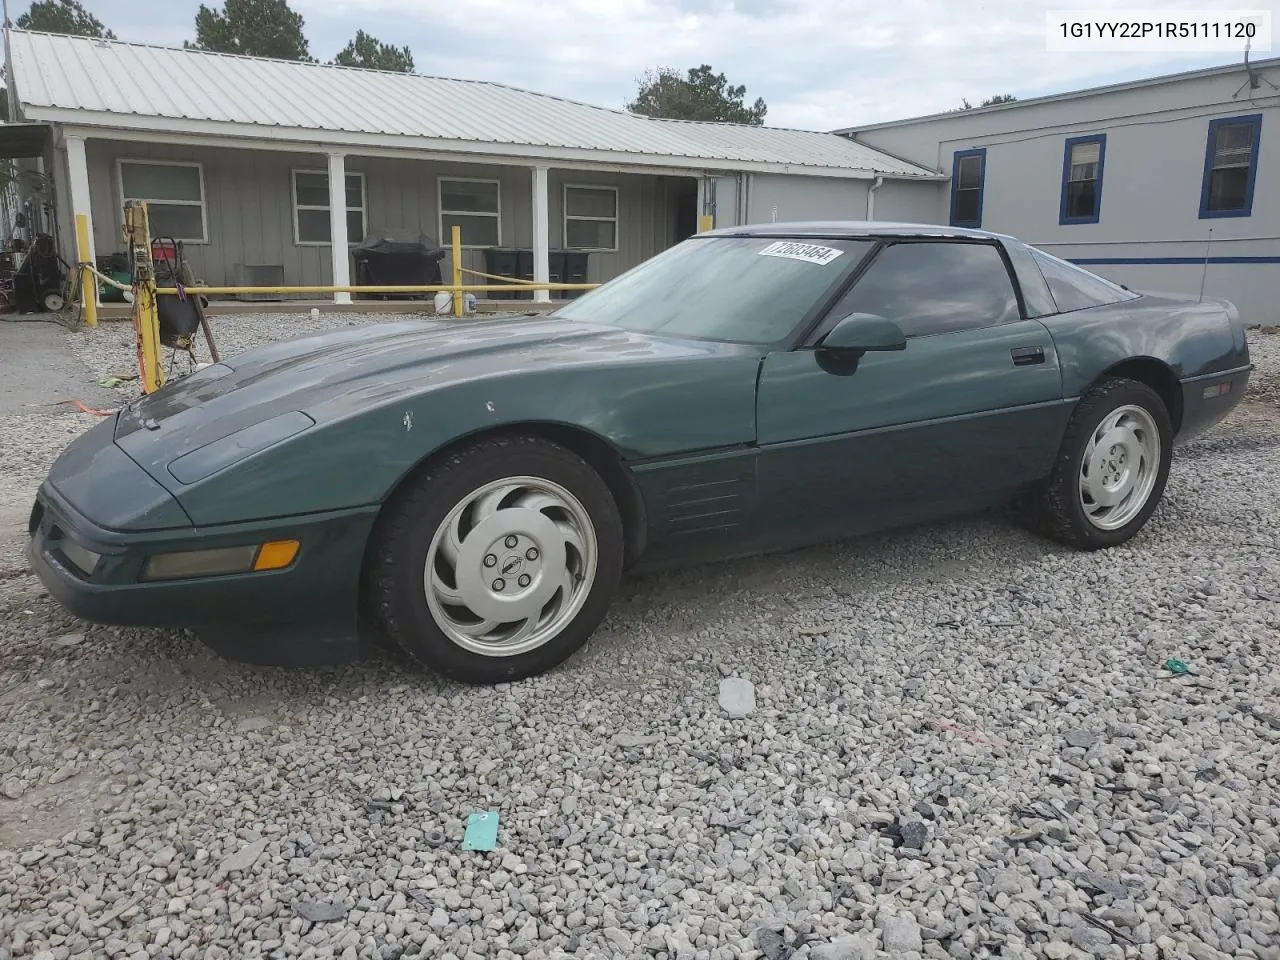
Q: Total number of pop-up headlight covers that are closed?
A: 2